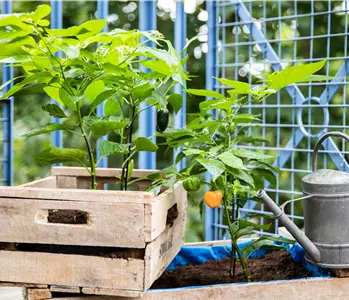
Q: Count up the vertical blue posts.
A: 6